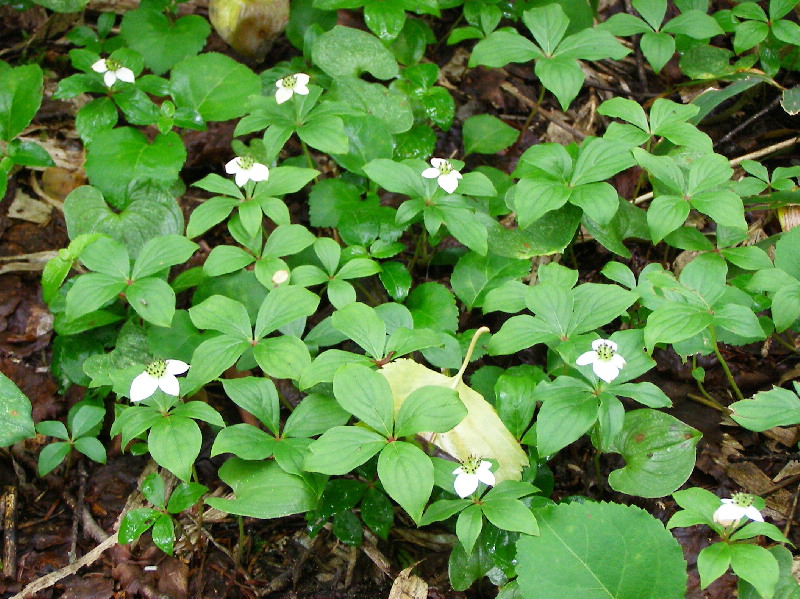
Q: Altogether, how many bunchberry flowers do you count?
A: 8